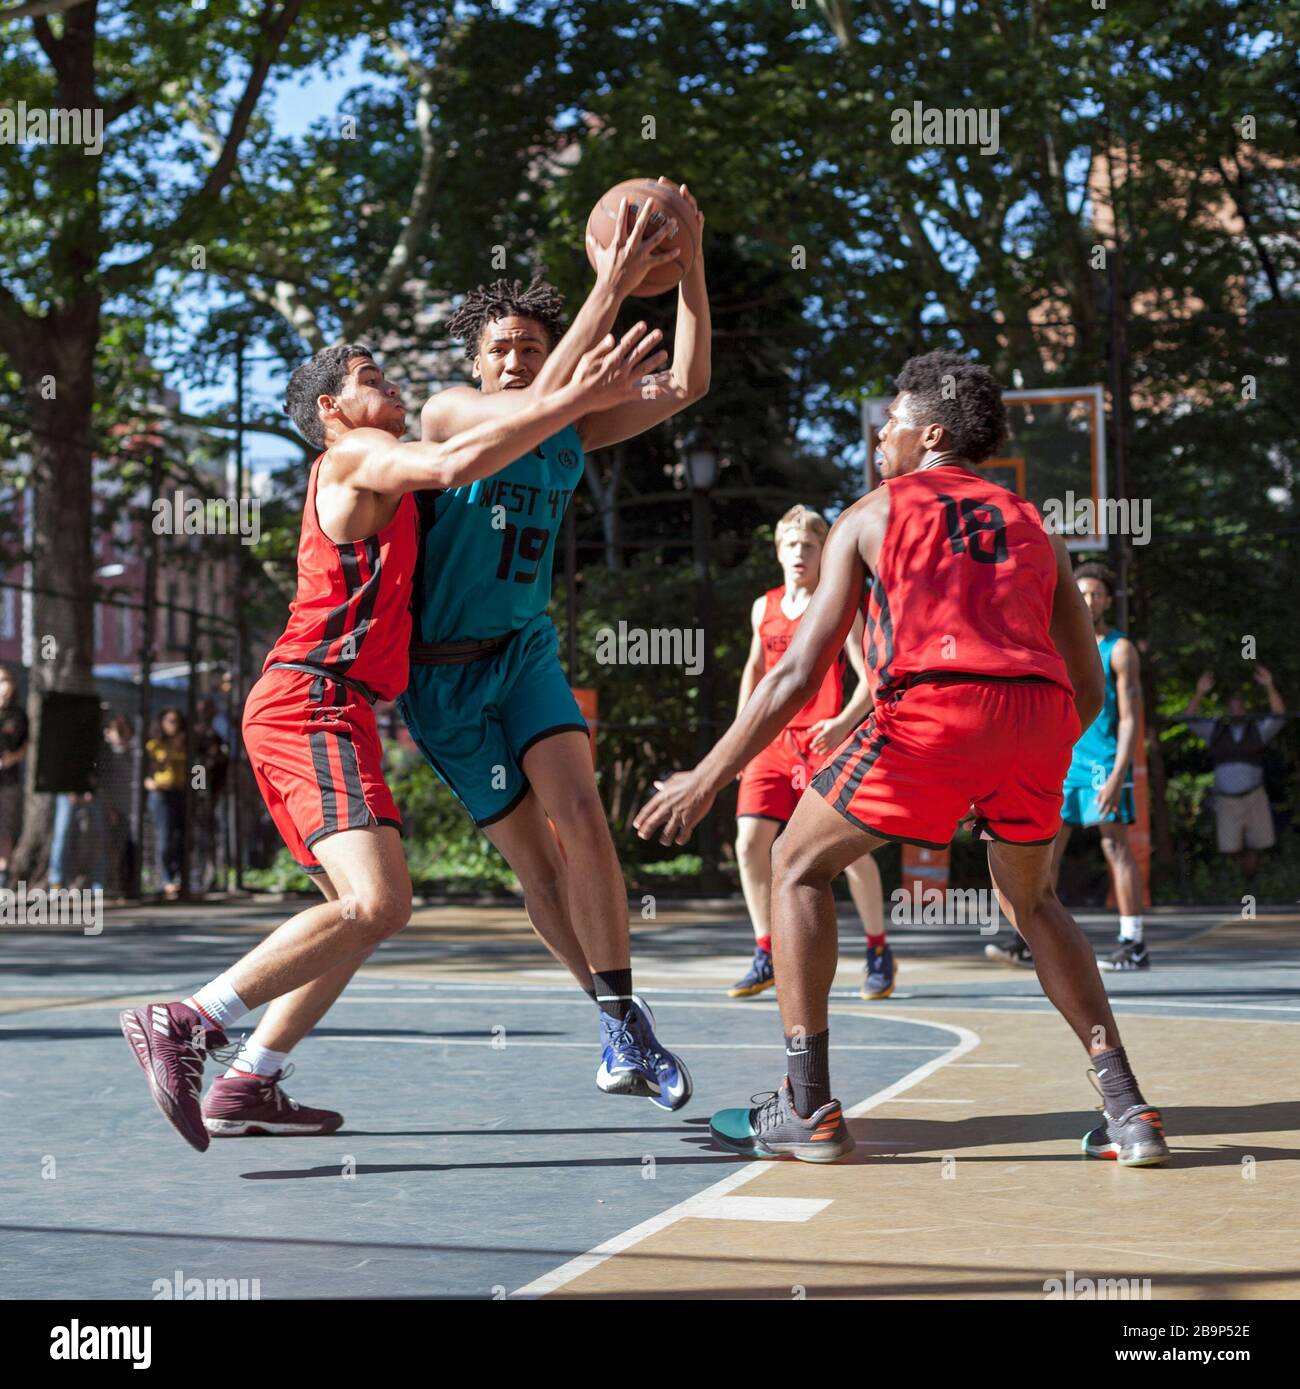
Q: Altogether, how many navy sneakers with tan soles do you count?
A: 2